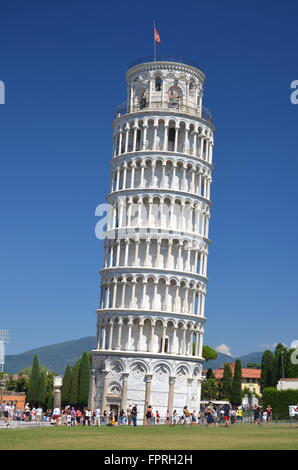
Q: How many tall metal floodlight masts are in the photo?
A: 1